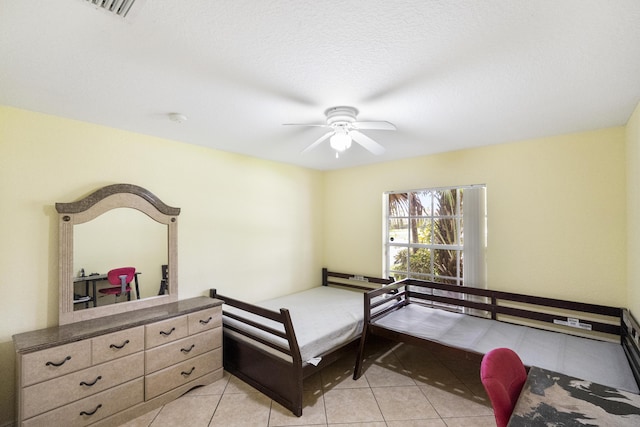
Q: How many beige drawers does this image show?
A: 8